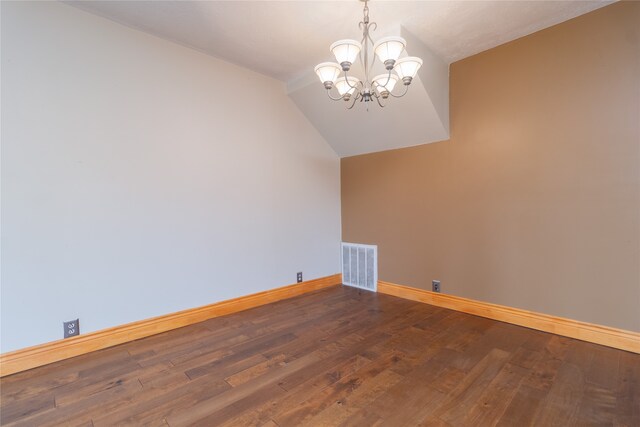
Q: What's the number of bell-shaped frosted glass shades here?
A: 6